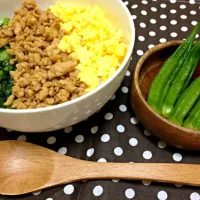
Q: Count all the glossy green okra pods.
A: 4